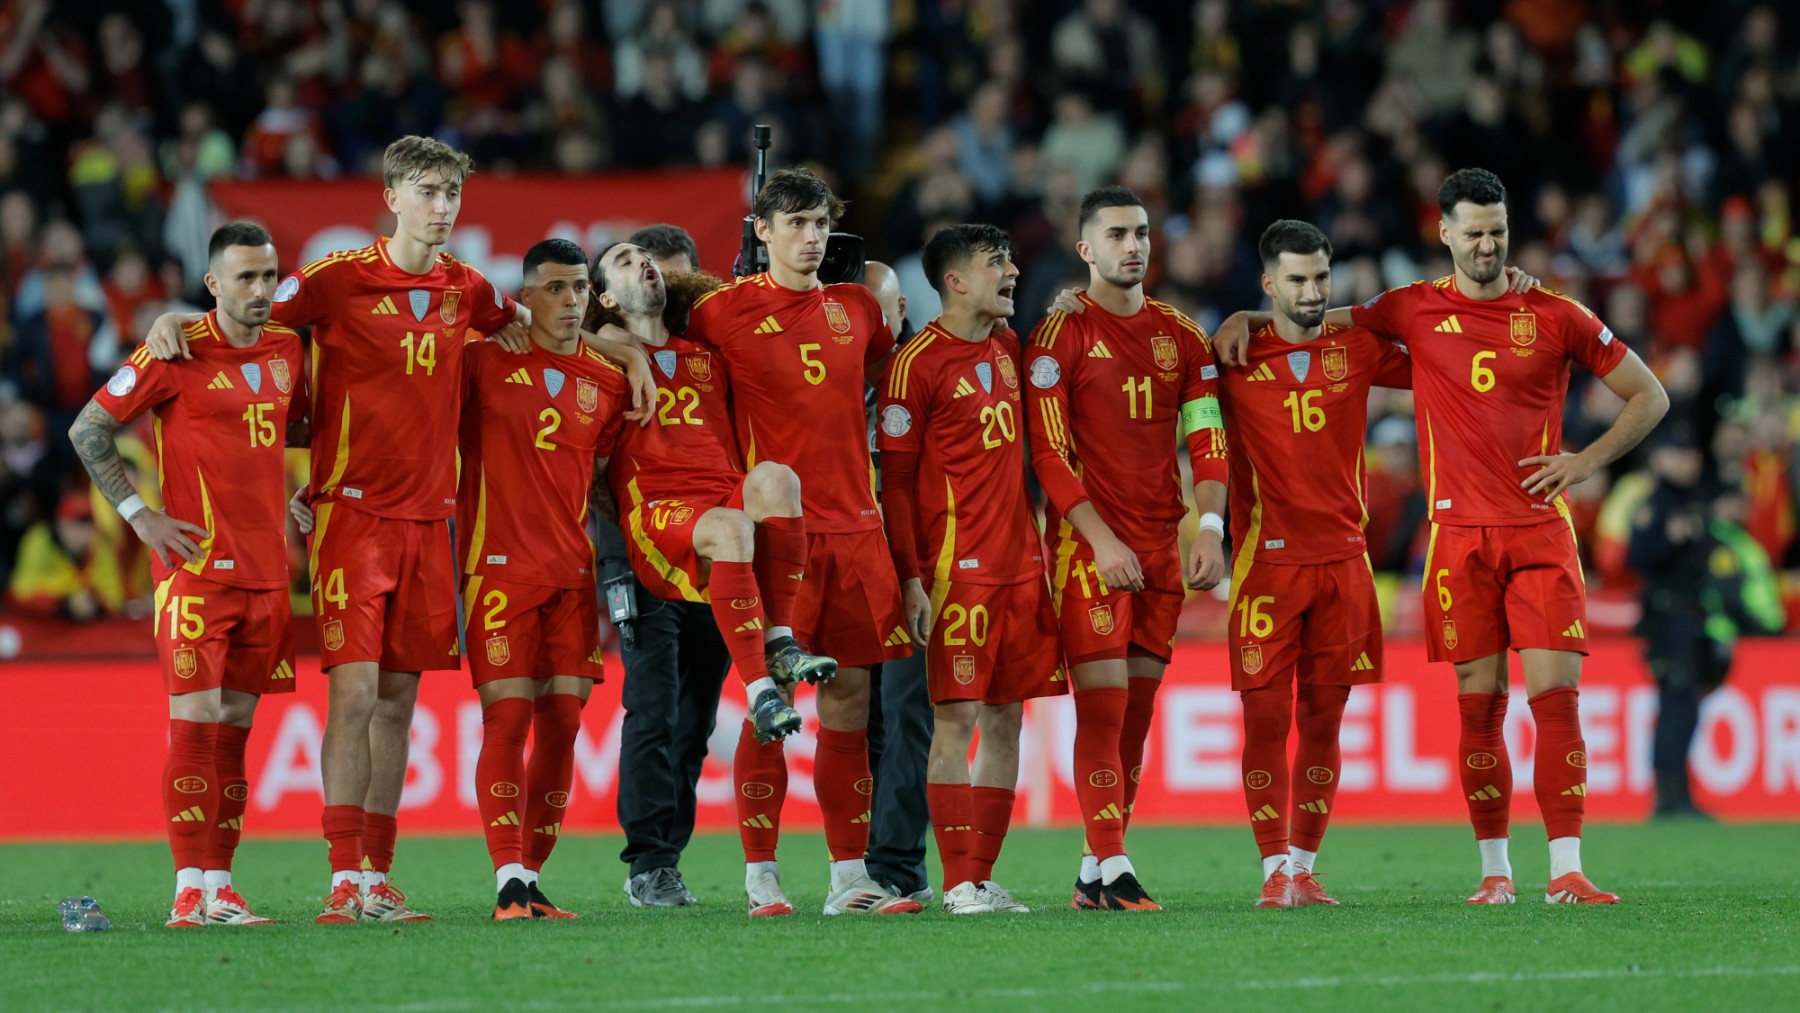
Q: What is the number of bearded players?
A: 5